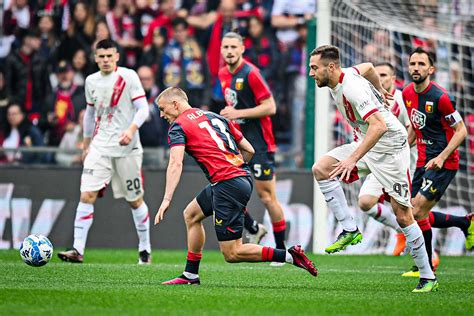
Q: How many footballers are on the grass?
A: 6